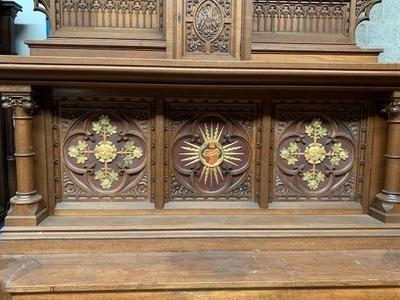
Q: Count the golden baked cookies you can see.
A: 0